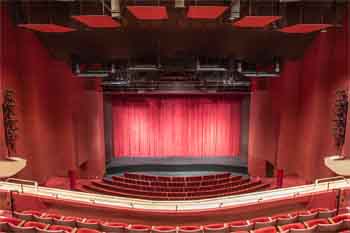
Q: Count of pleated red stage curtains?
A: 1